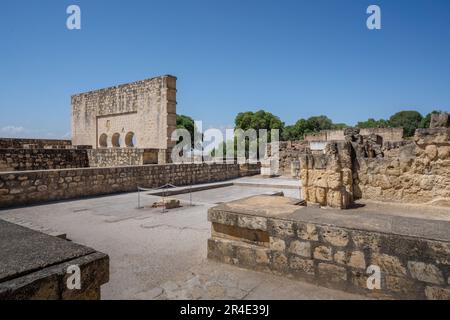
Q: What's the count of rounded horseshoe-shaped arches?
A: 3